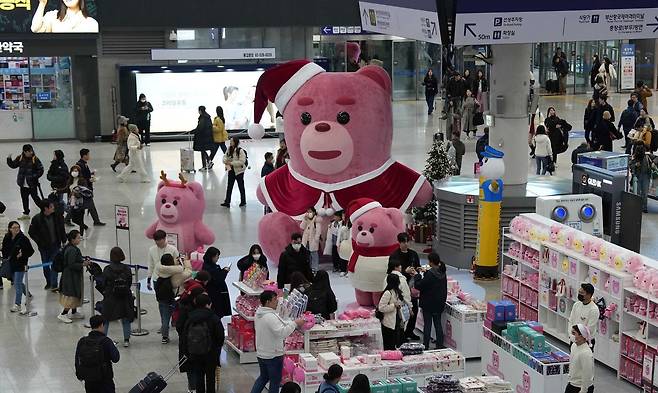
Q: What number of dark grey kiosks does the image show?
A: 1